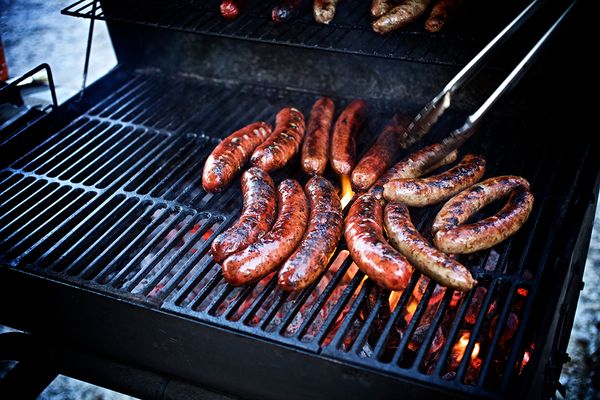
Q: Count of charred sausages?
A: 14